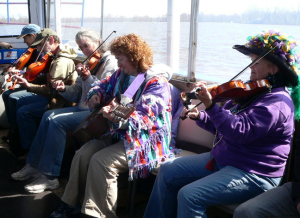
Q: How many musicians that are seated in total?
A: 5